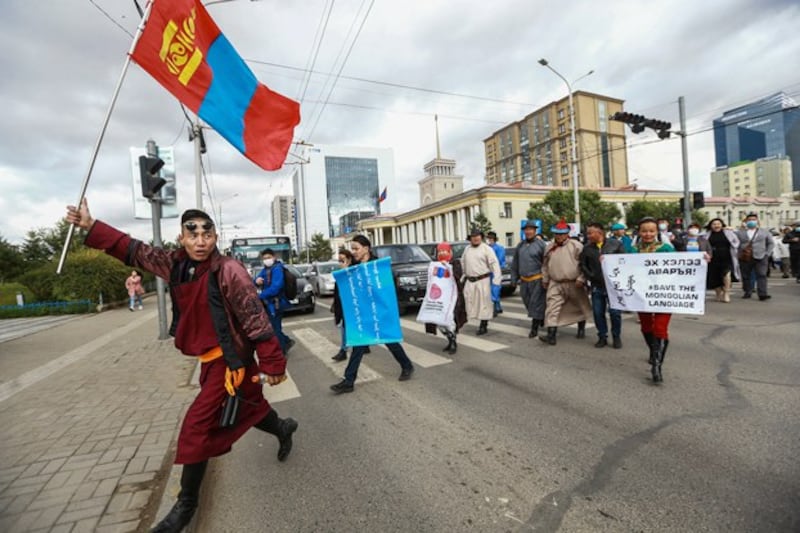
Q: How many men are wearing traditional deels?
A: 4